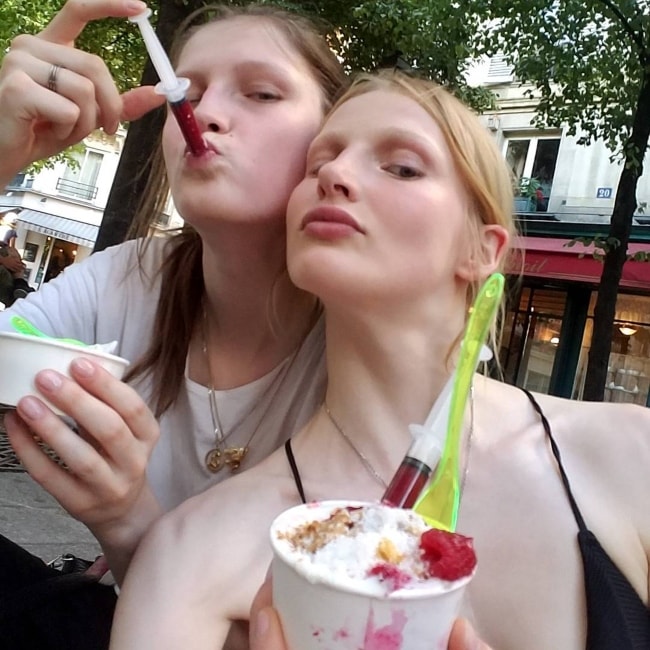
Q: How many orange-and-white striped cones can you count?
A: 0